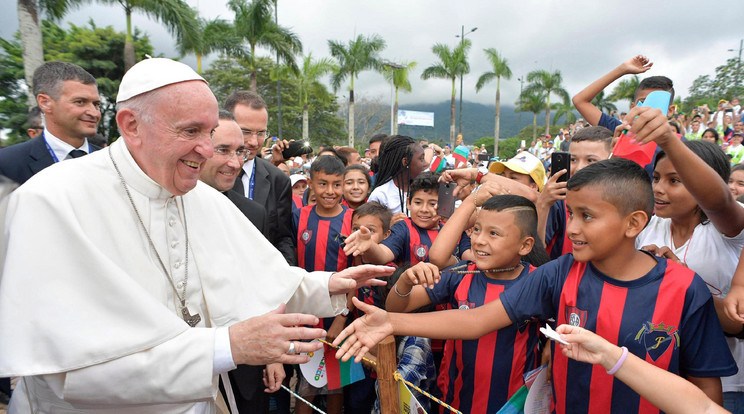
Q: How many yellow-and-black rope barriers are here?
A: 1